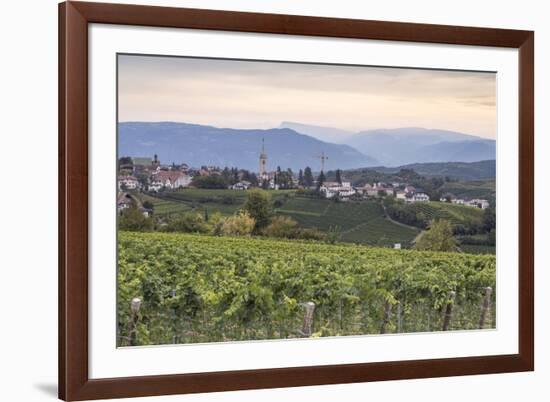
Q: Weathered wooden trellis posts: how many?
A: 5